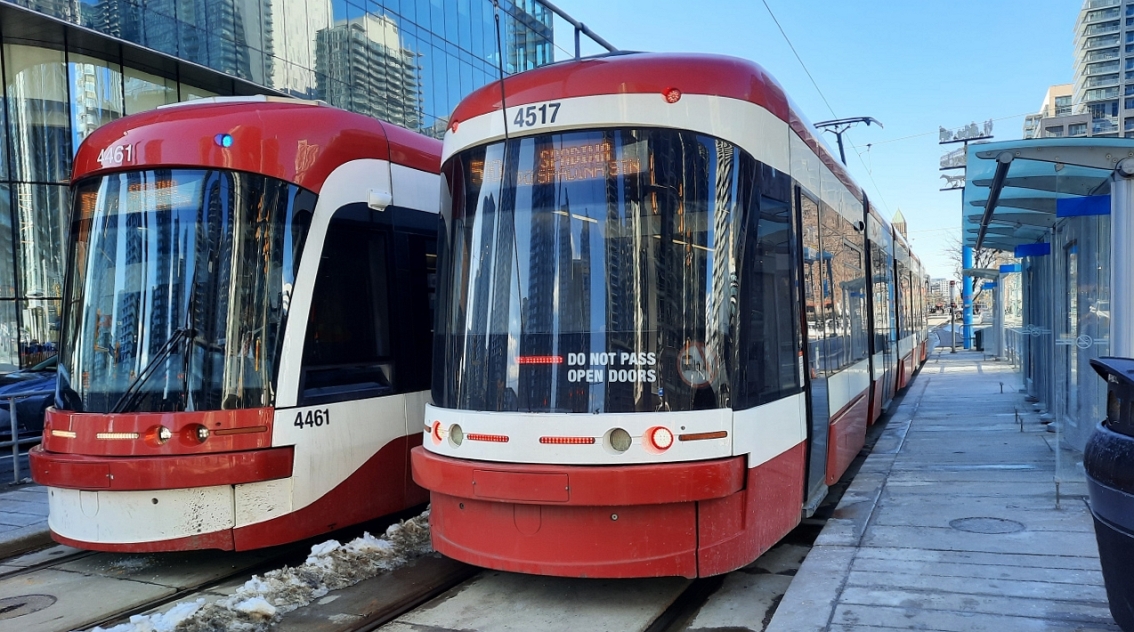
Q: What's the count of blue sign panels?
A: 4